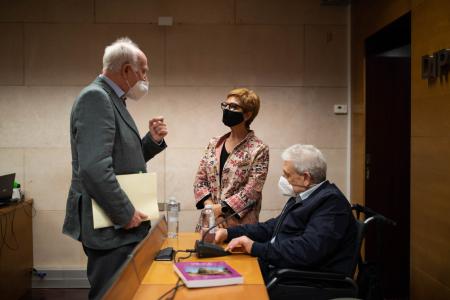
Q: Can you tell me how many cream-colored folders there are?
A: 1